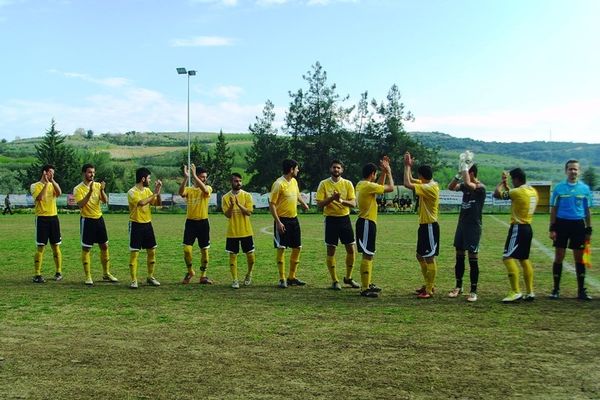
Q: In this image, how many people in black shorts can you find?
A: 12